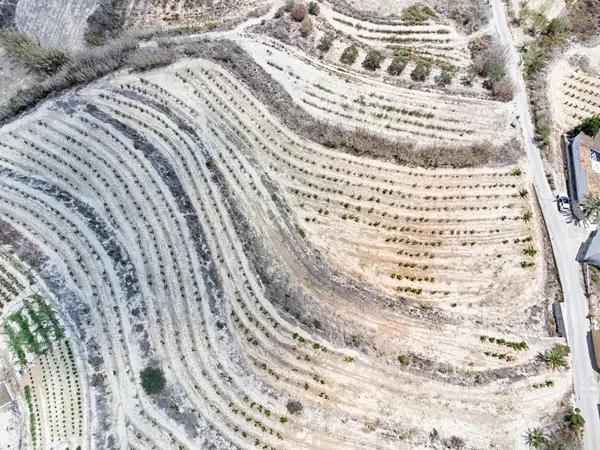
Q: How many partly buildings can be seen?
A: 3